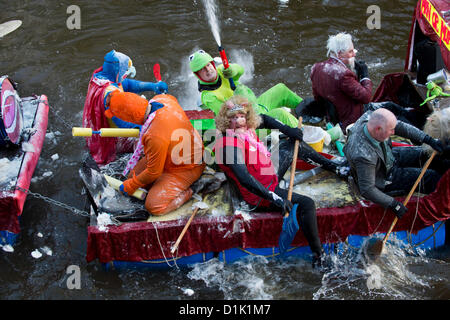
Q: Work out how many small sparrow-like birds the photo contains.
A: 0